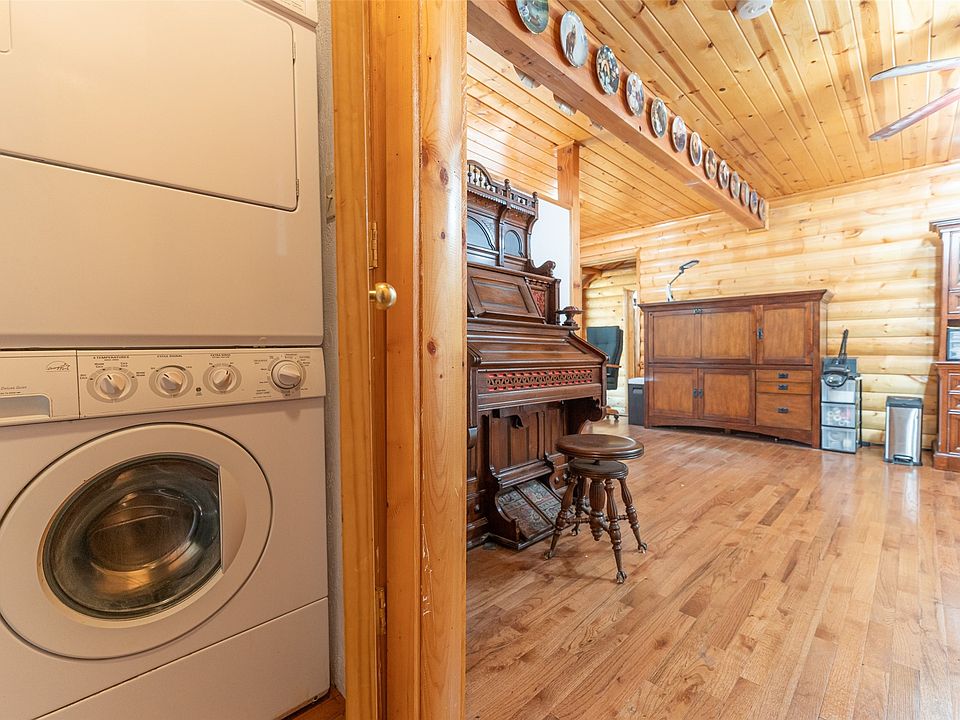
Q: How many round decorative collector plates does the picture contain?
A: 13